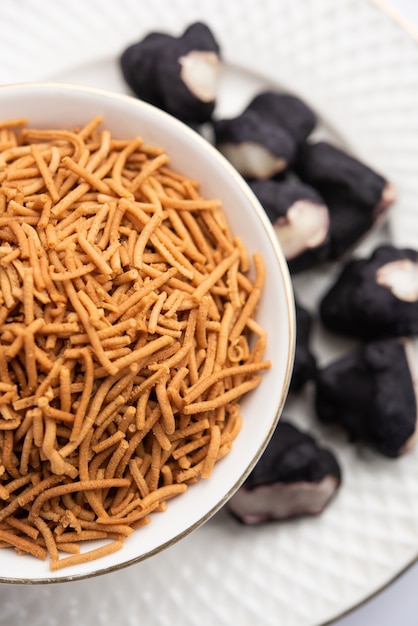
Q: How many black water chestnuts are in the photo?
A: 8